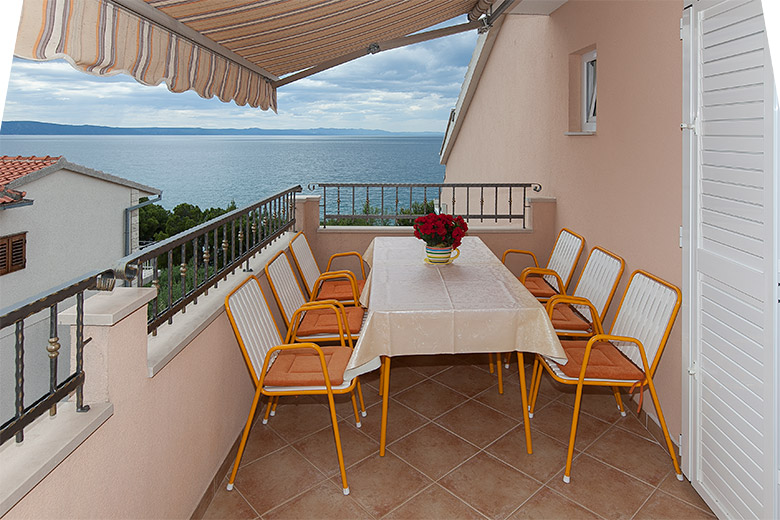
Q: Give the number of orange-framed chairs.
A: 6